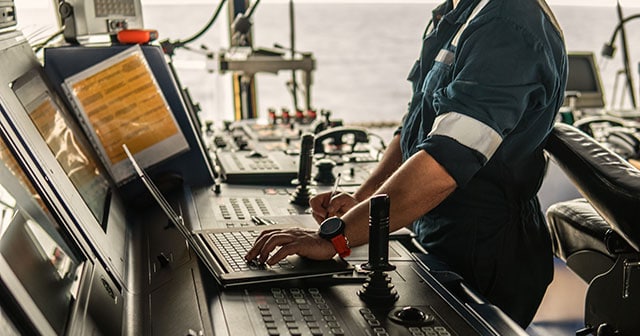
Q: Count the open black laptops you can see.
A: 1